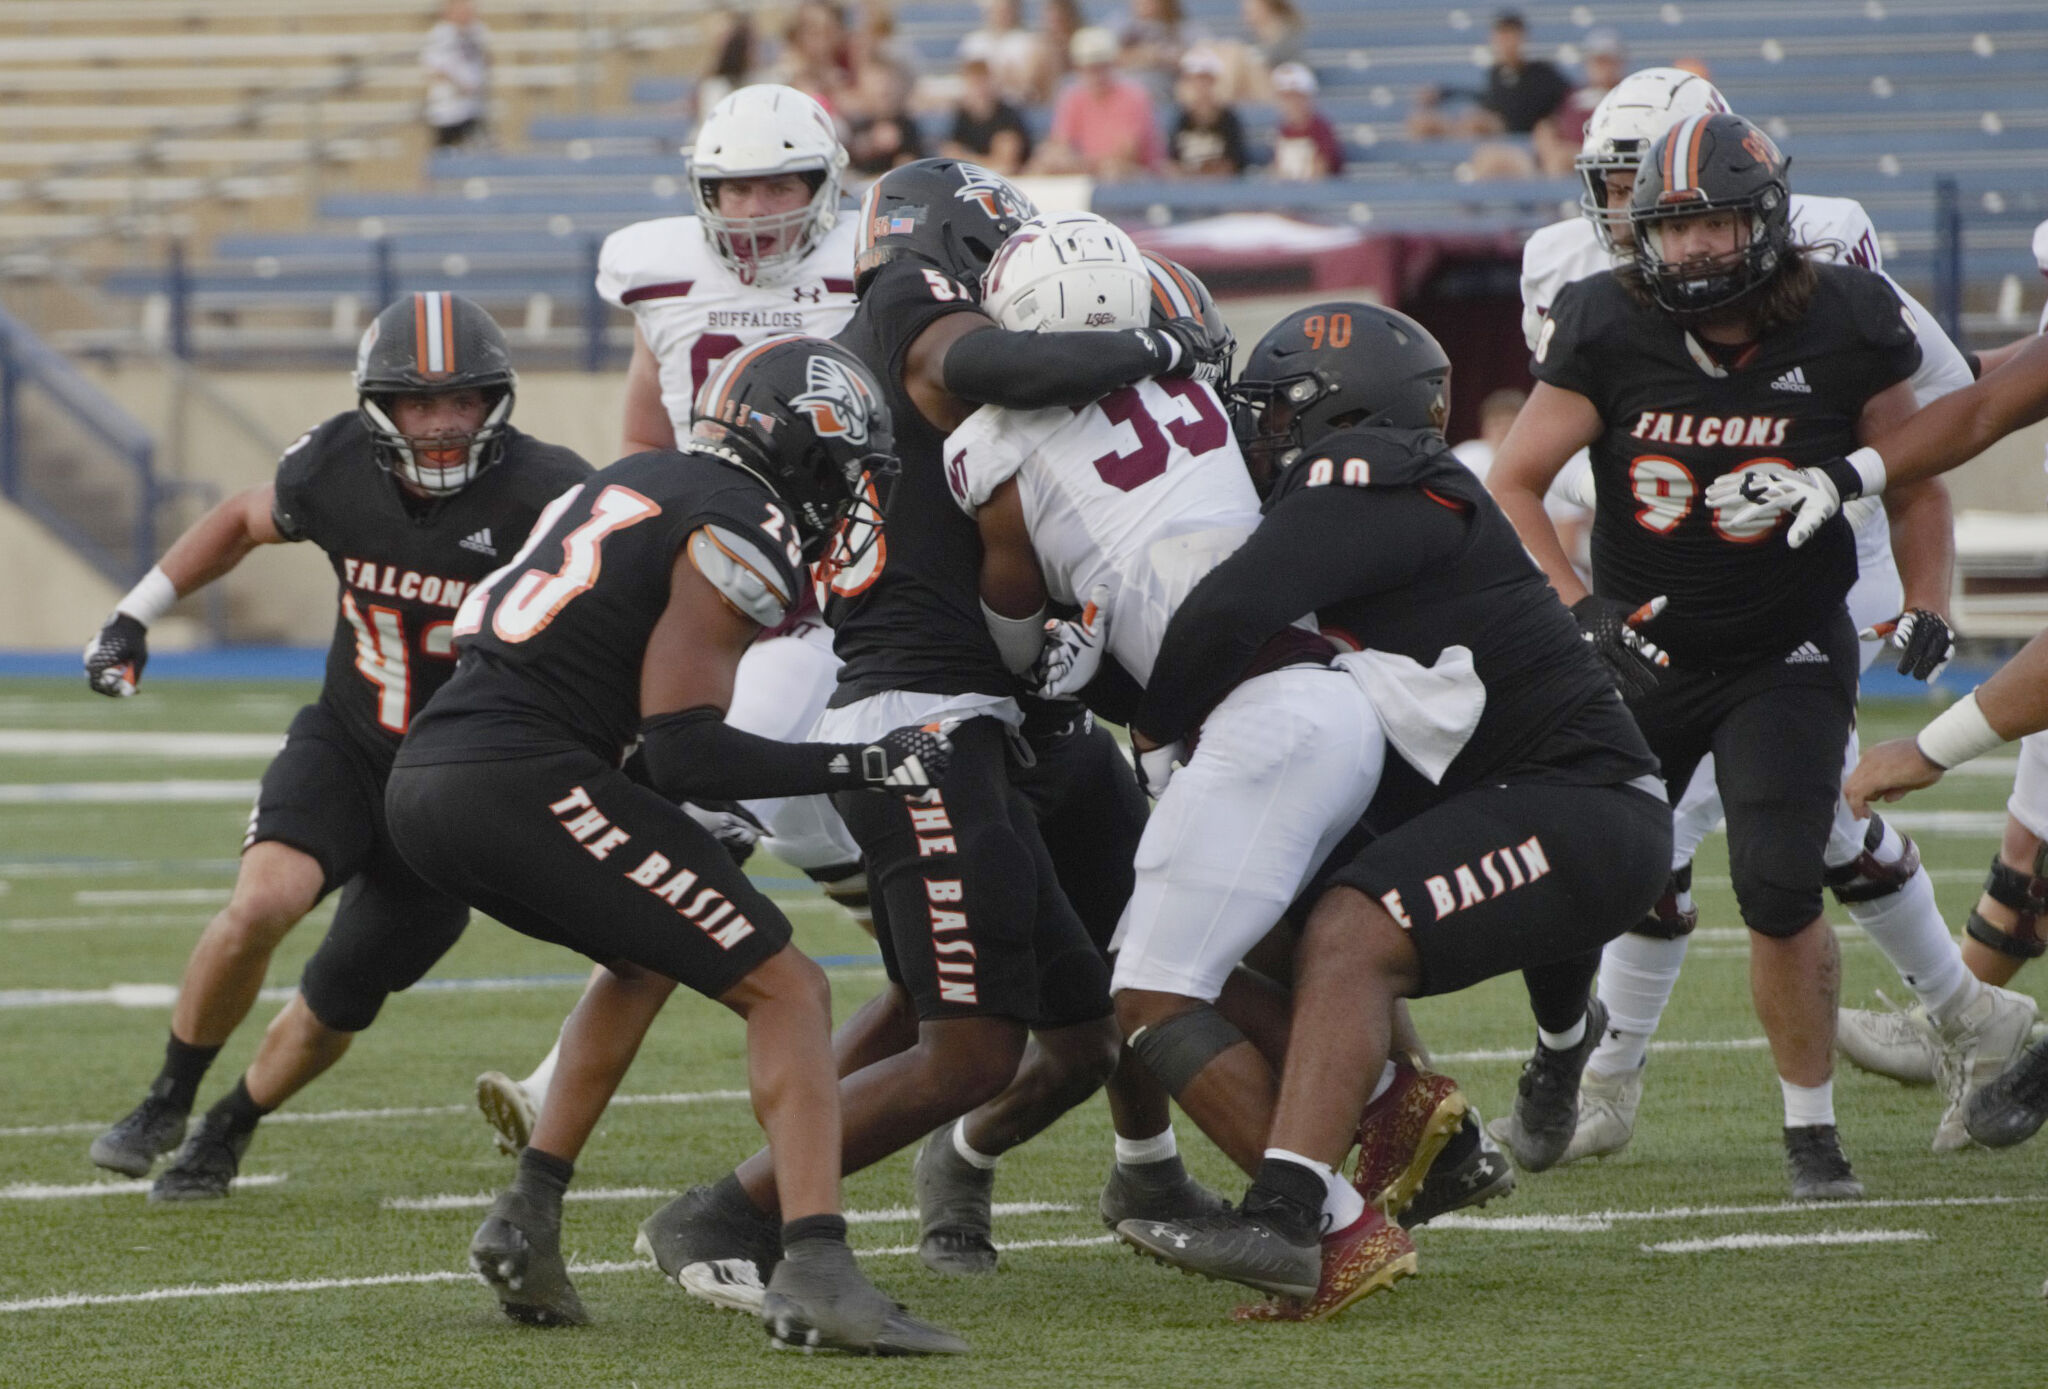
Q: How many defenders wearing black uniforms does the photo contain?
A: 6